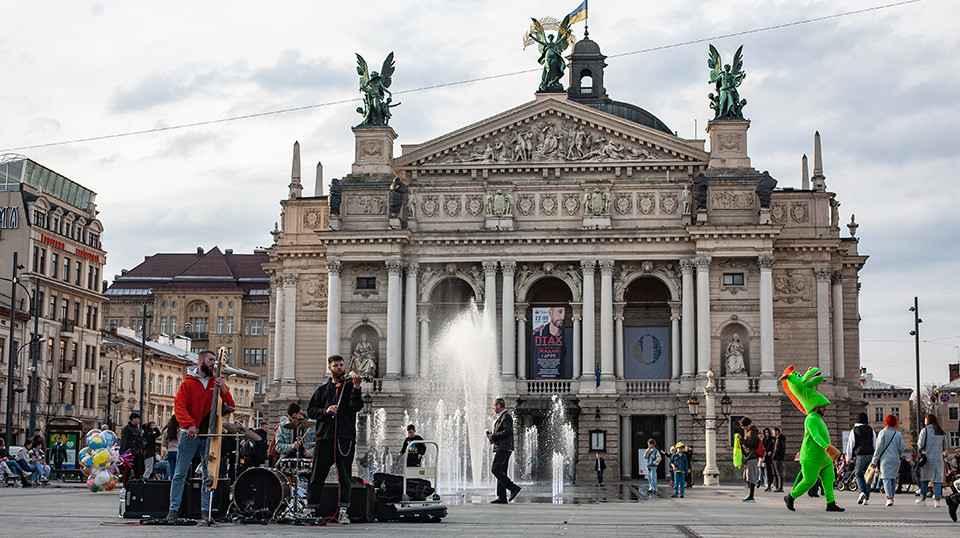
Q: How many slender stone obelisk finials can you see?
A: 4